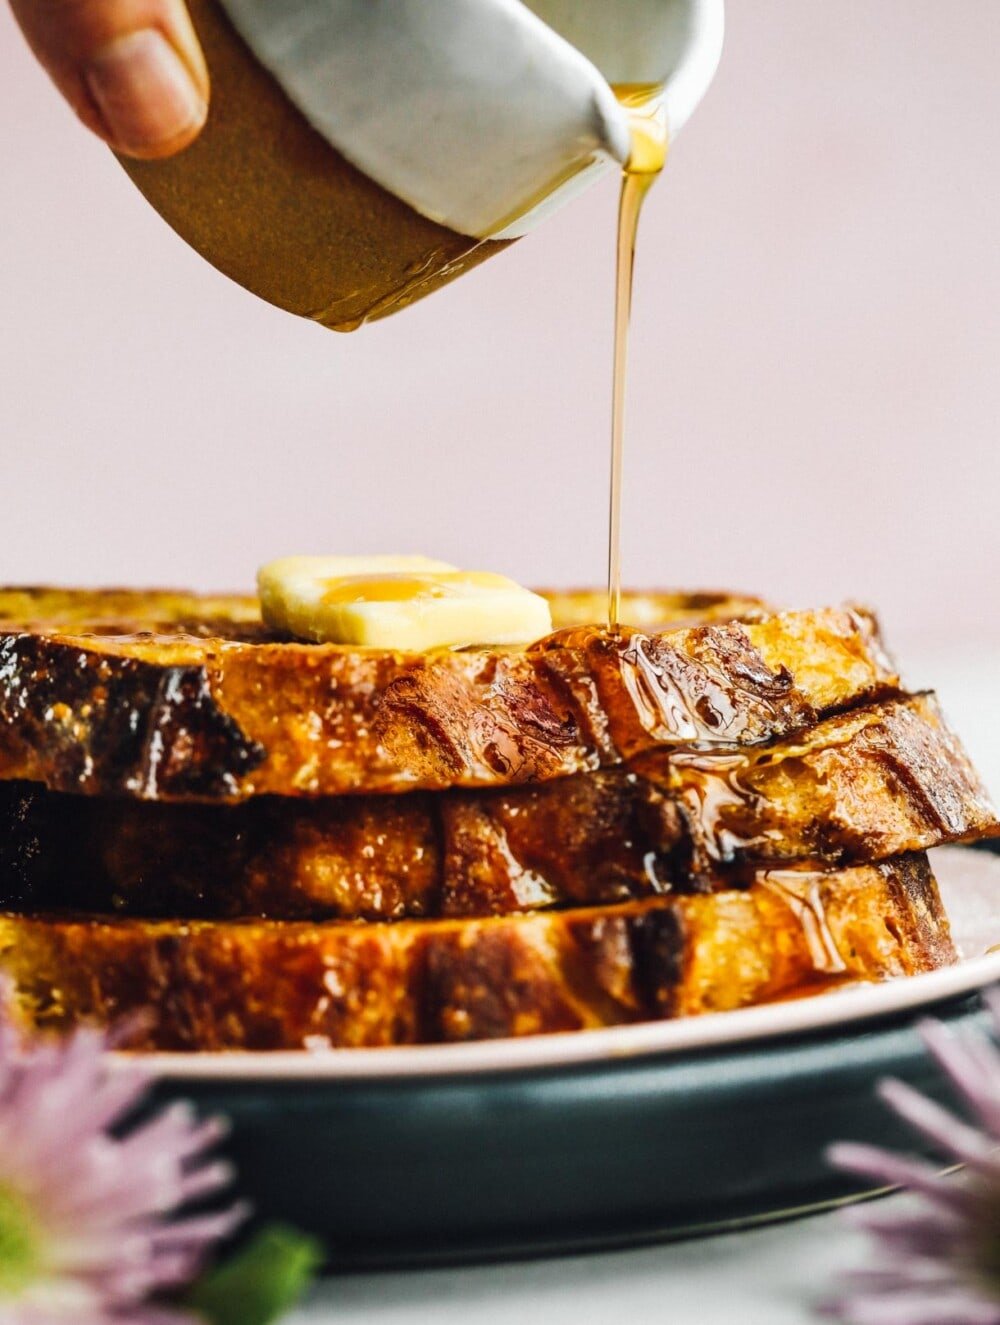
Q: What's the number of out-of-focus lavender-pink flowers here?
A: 2